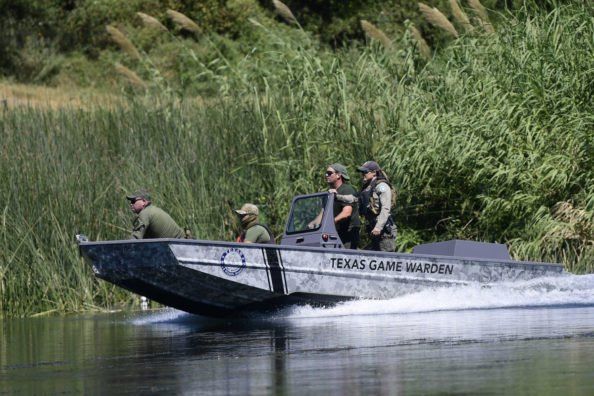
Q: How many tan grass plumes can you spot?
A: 10